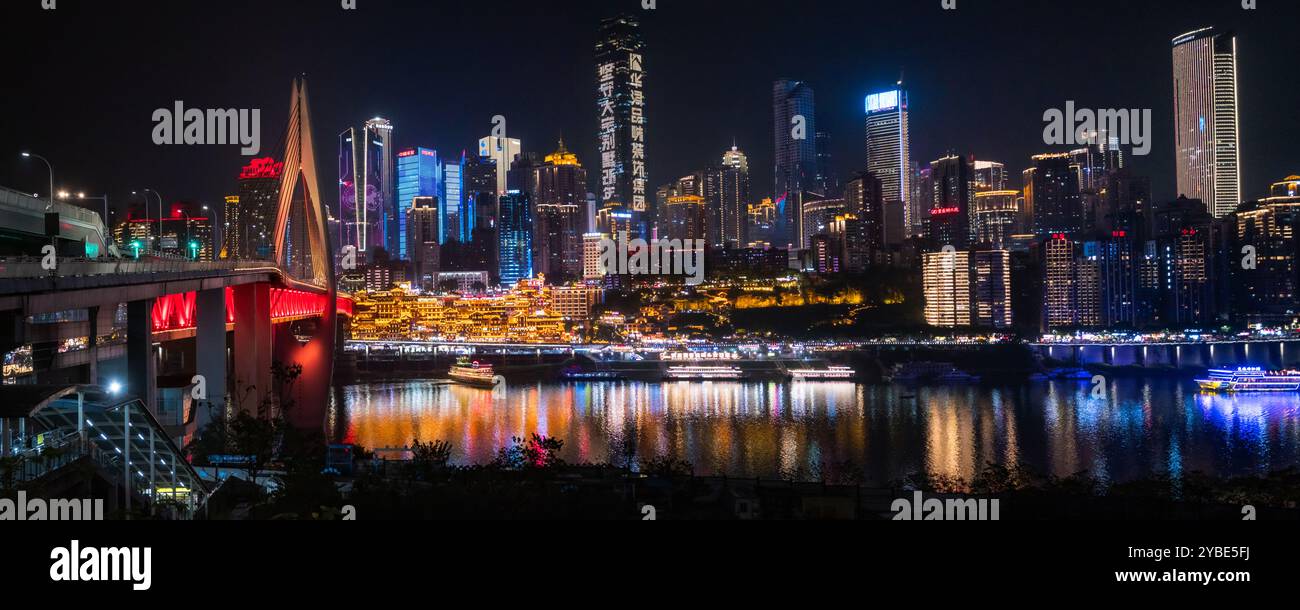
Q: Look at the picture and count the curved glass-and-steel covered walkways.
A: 1